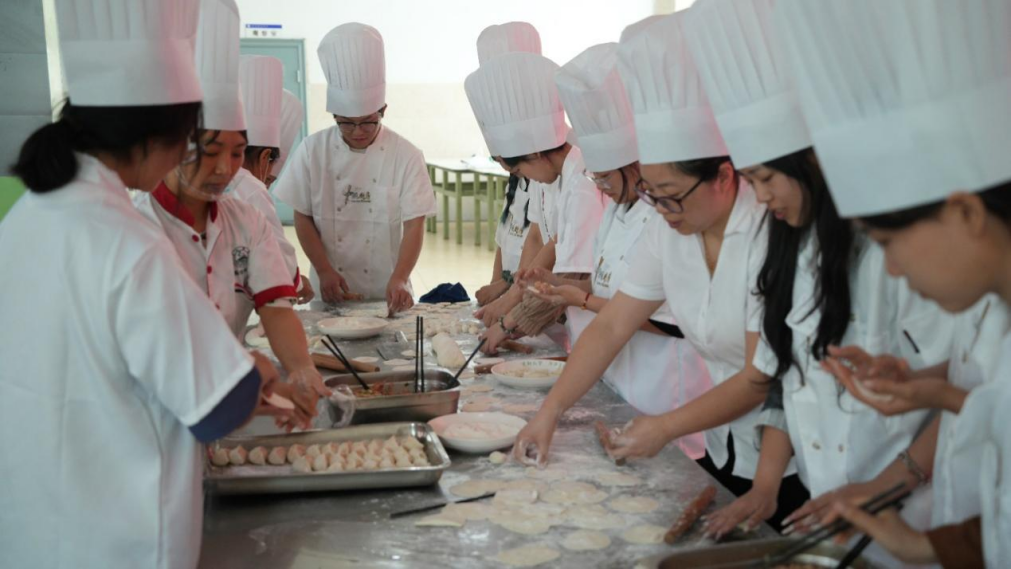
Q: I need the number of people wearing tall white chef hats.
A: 11